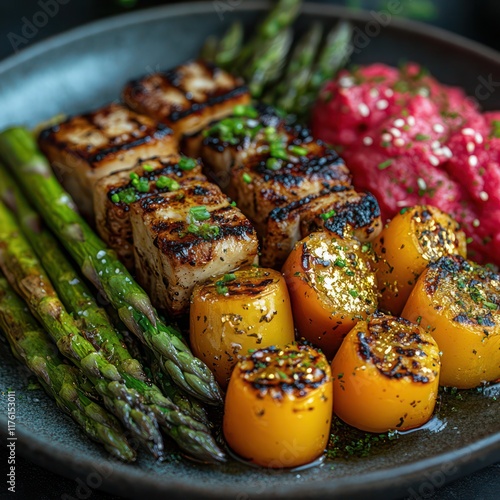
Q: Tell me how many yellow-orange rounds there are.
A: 6